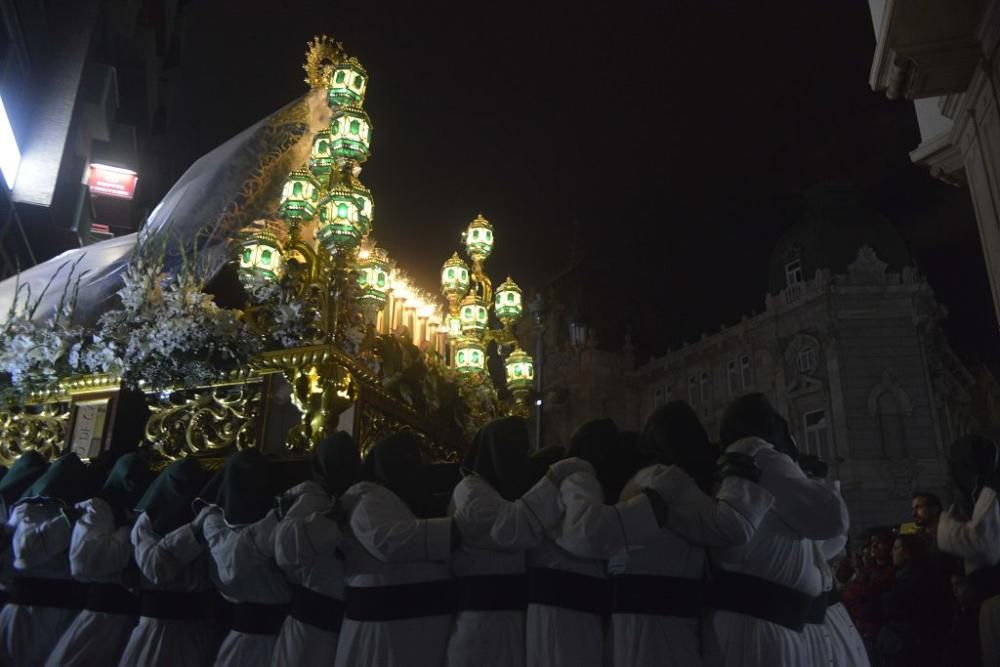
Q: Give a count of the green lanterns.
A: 14